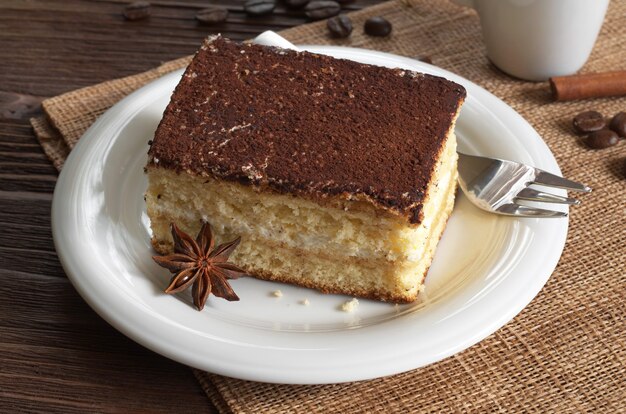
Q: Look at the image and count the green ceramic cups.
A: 0